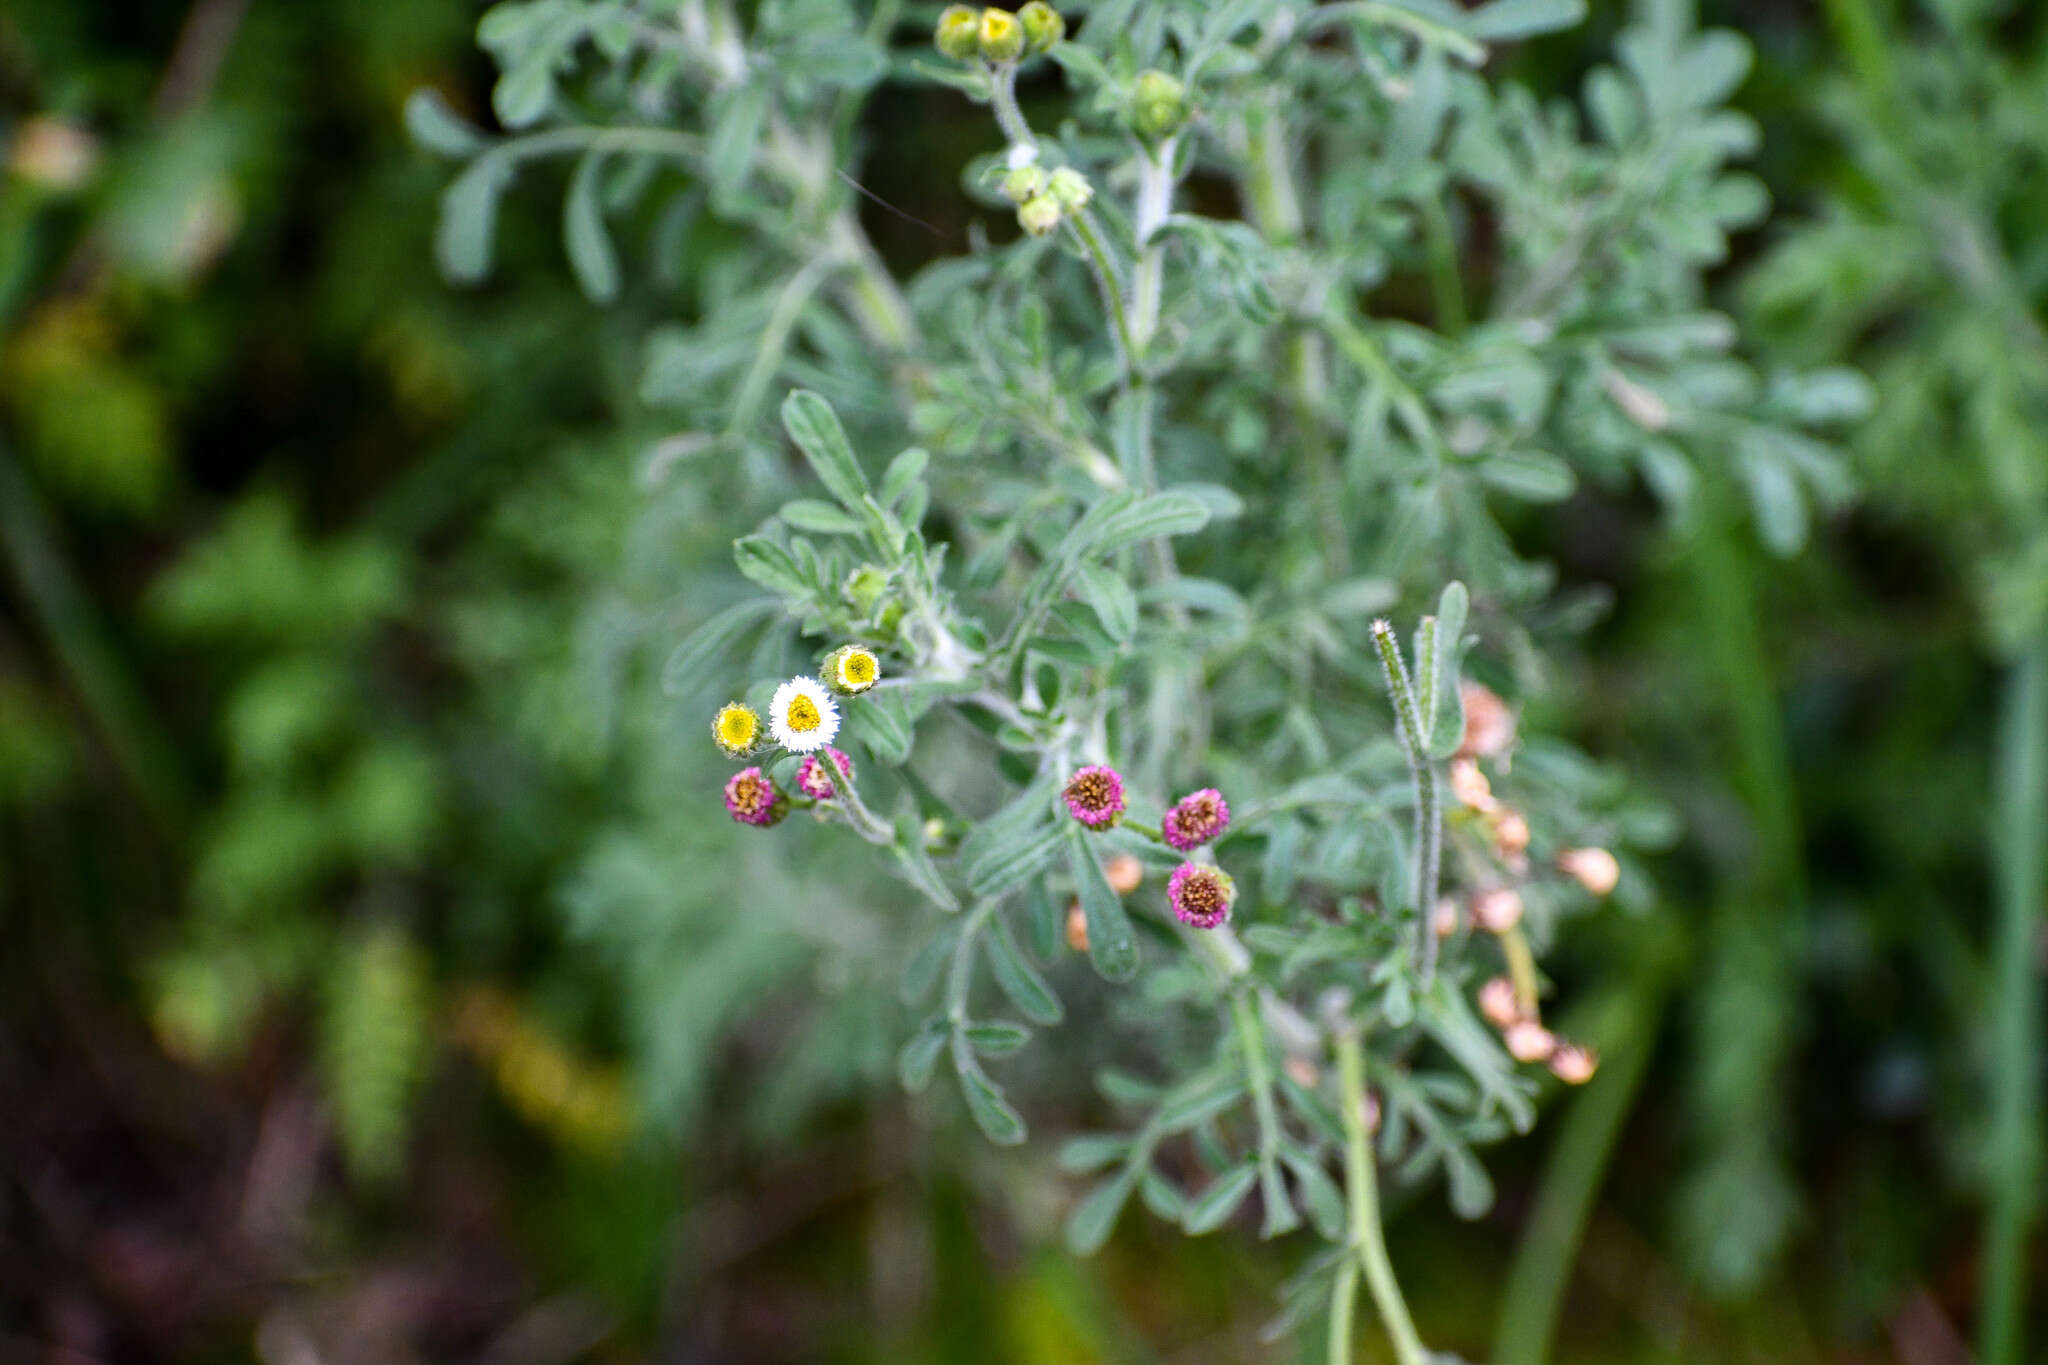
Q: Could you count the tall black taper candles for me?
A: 0